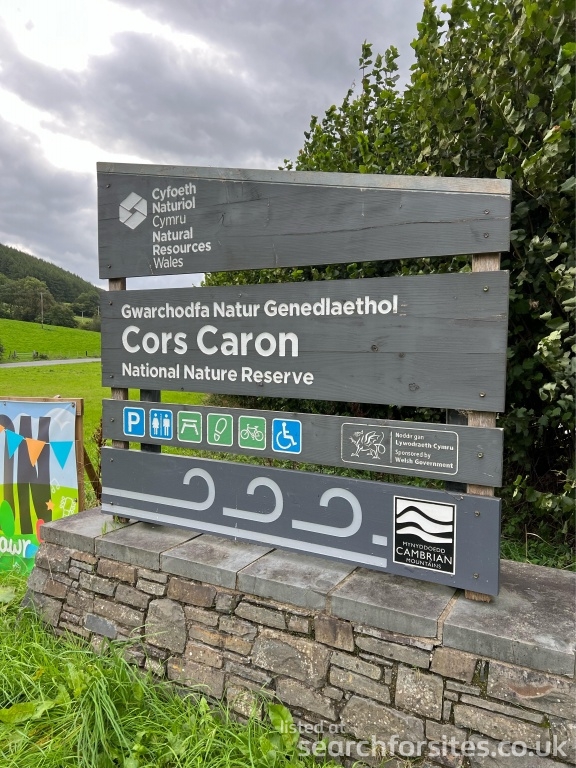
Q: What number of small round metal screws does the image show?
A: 14